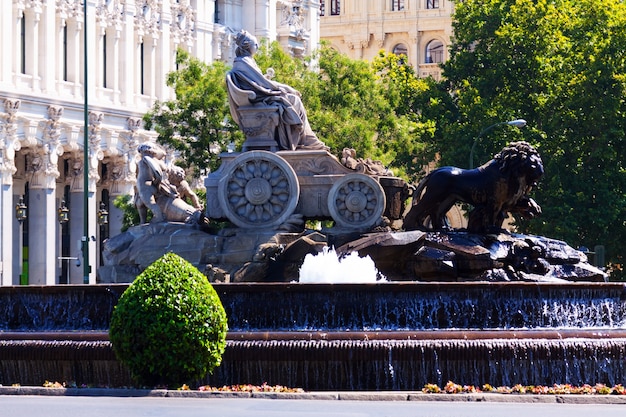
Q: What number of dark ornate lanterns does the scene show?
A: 3